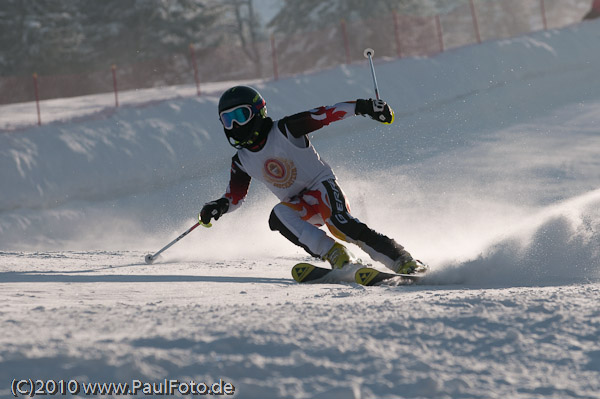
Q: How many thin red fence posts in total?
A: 9